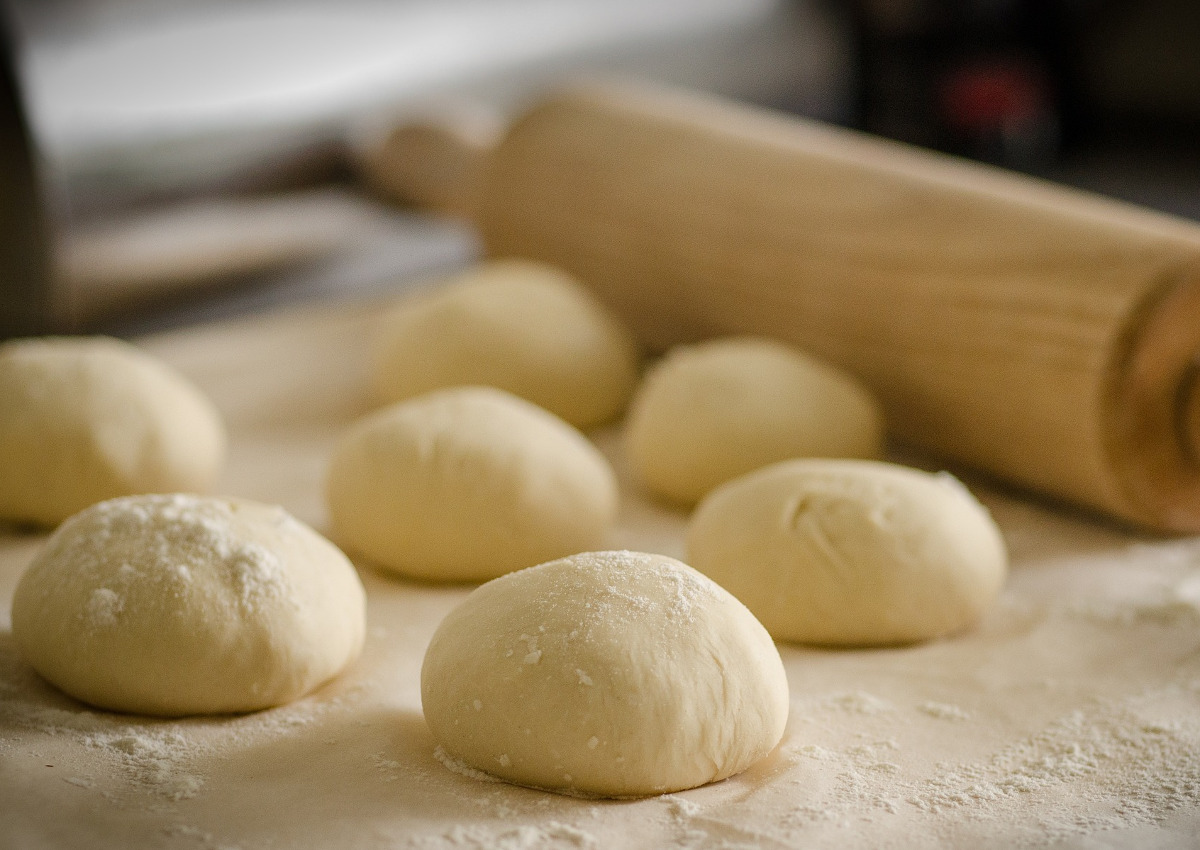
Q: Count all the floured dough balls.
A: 7